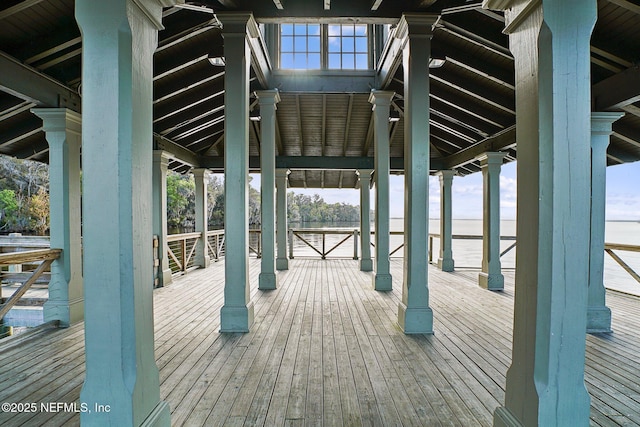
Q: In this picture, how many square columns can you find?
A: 14